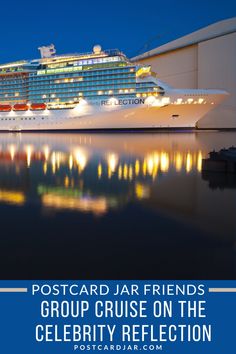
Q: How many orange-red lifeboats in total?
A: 3